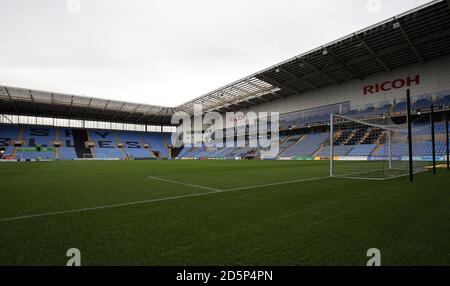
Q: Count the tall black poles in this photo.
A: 3